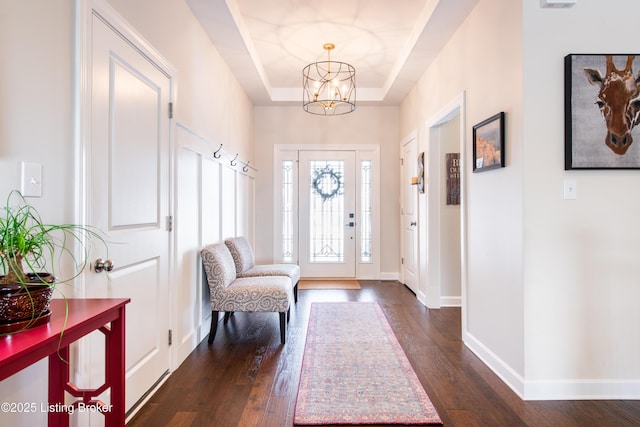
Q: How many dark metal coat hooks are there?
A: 3